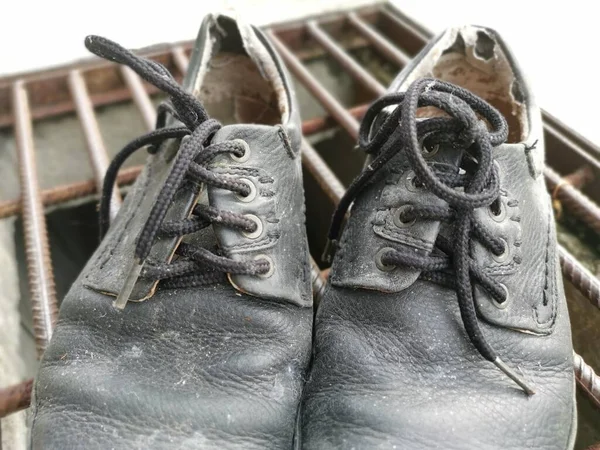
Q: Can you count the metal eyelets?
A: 11